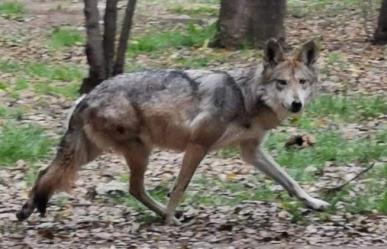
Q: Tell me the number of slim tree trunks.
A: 3